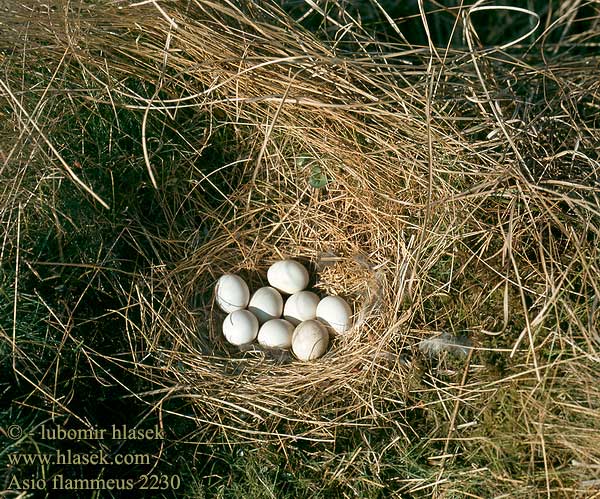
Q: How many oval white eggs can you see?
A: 8